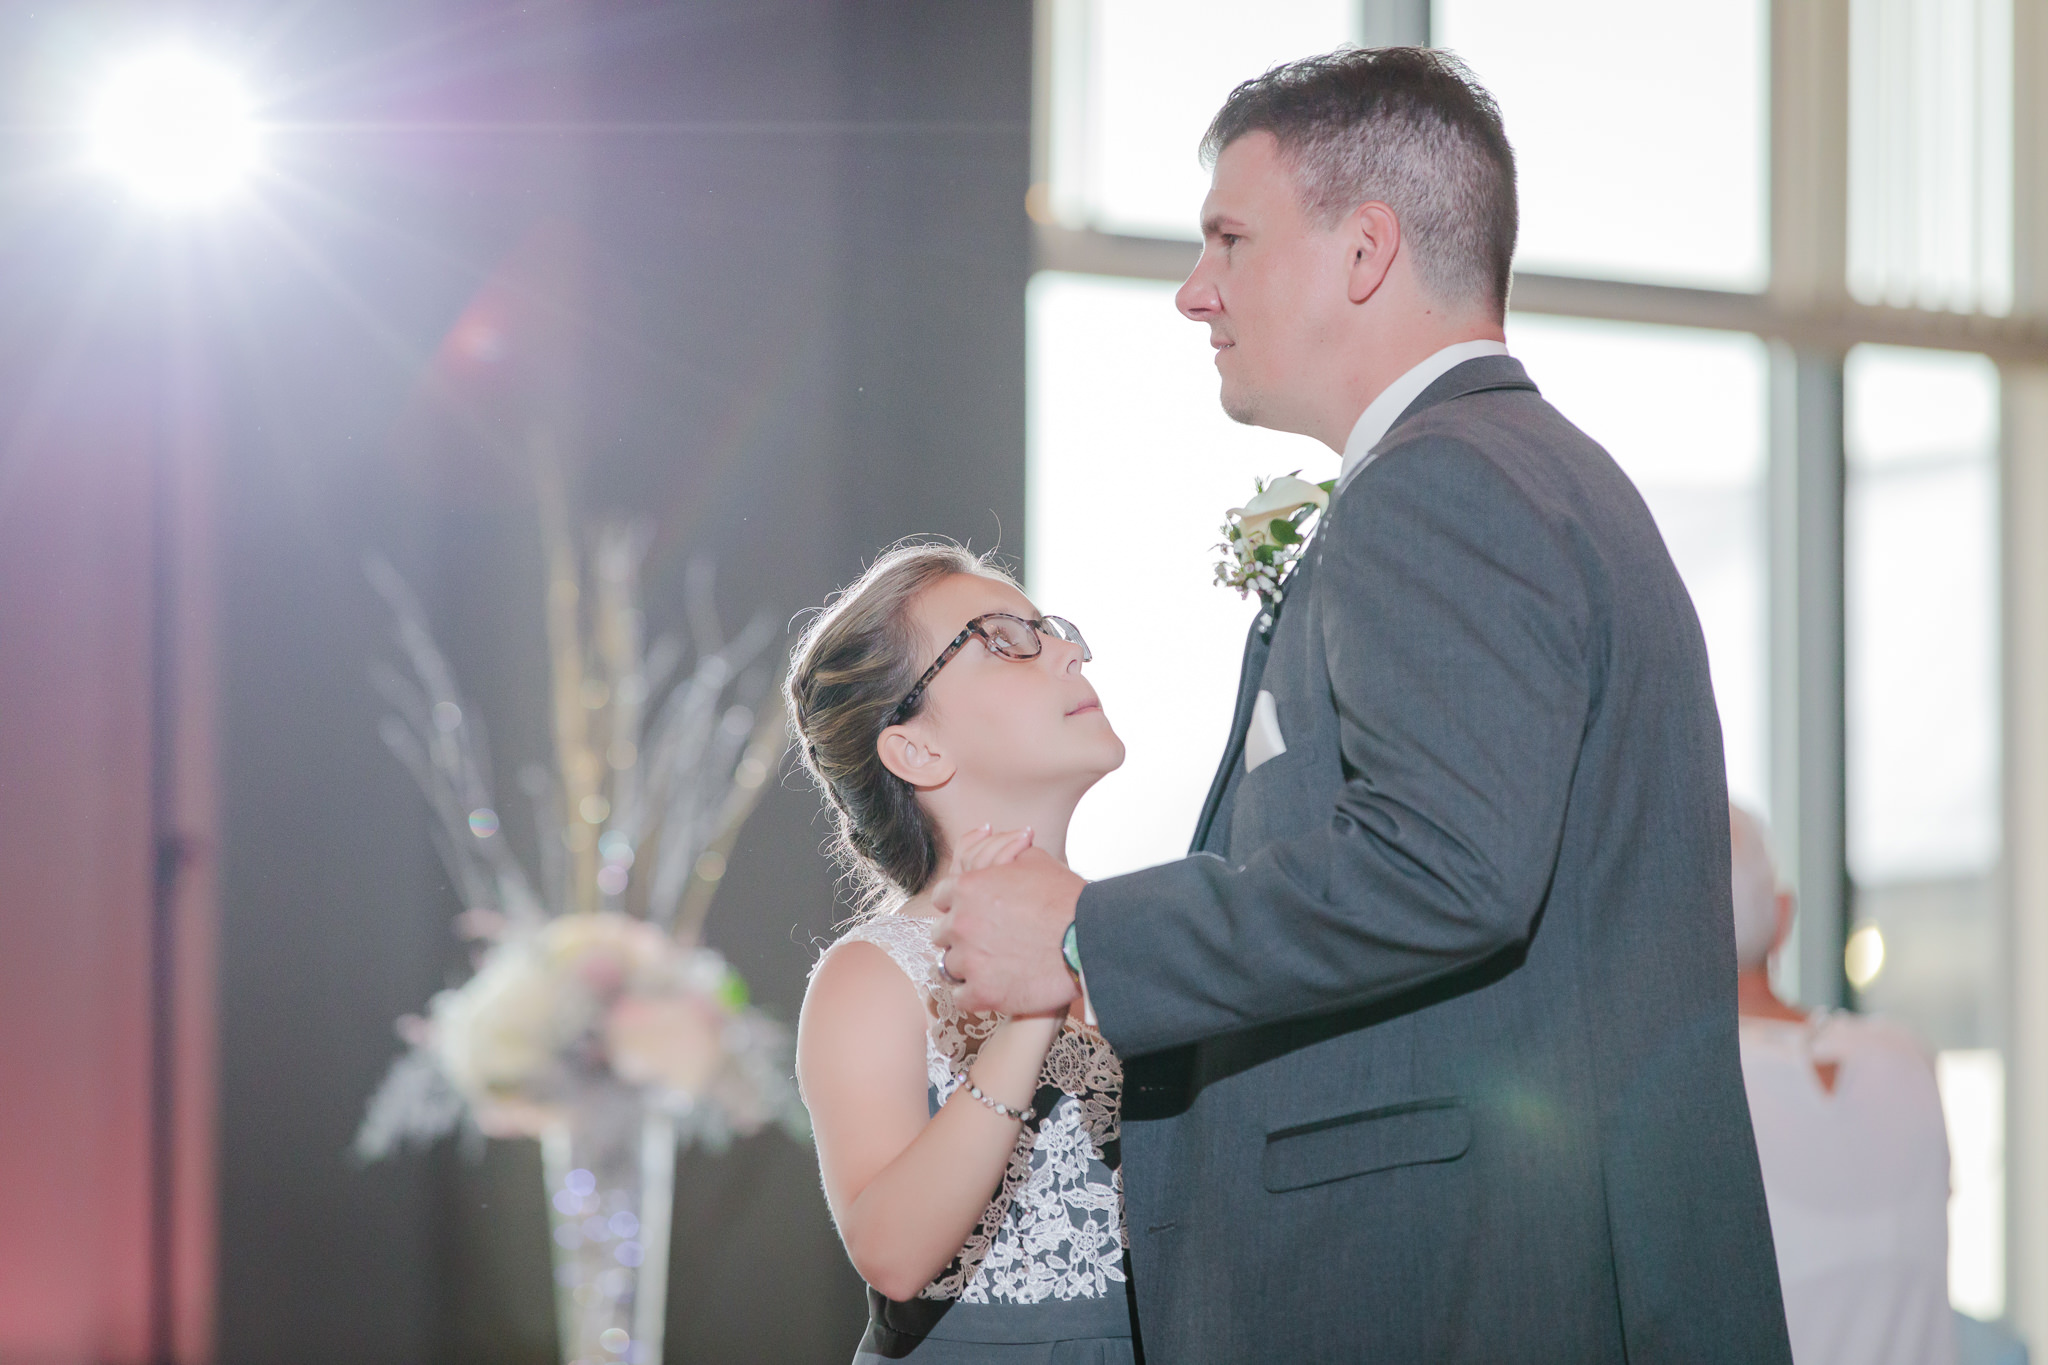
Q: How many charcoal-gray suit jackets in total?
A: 1